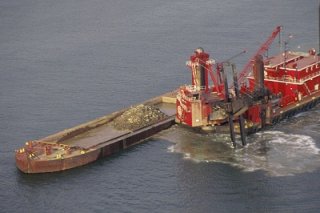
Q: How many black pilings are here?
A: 2